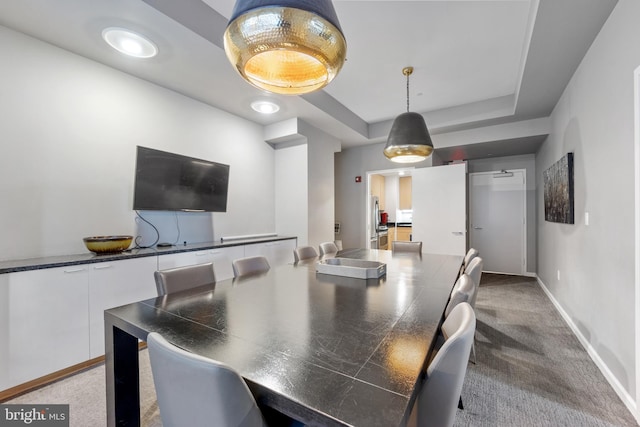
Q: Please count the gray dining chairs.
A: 10